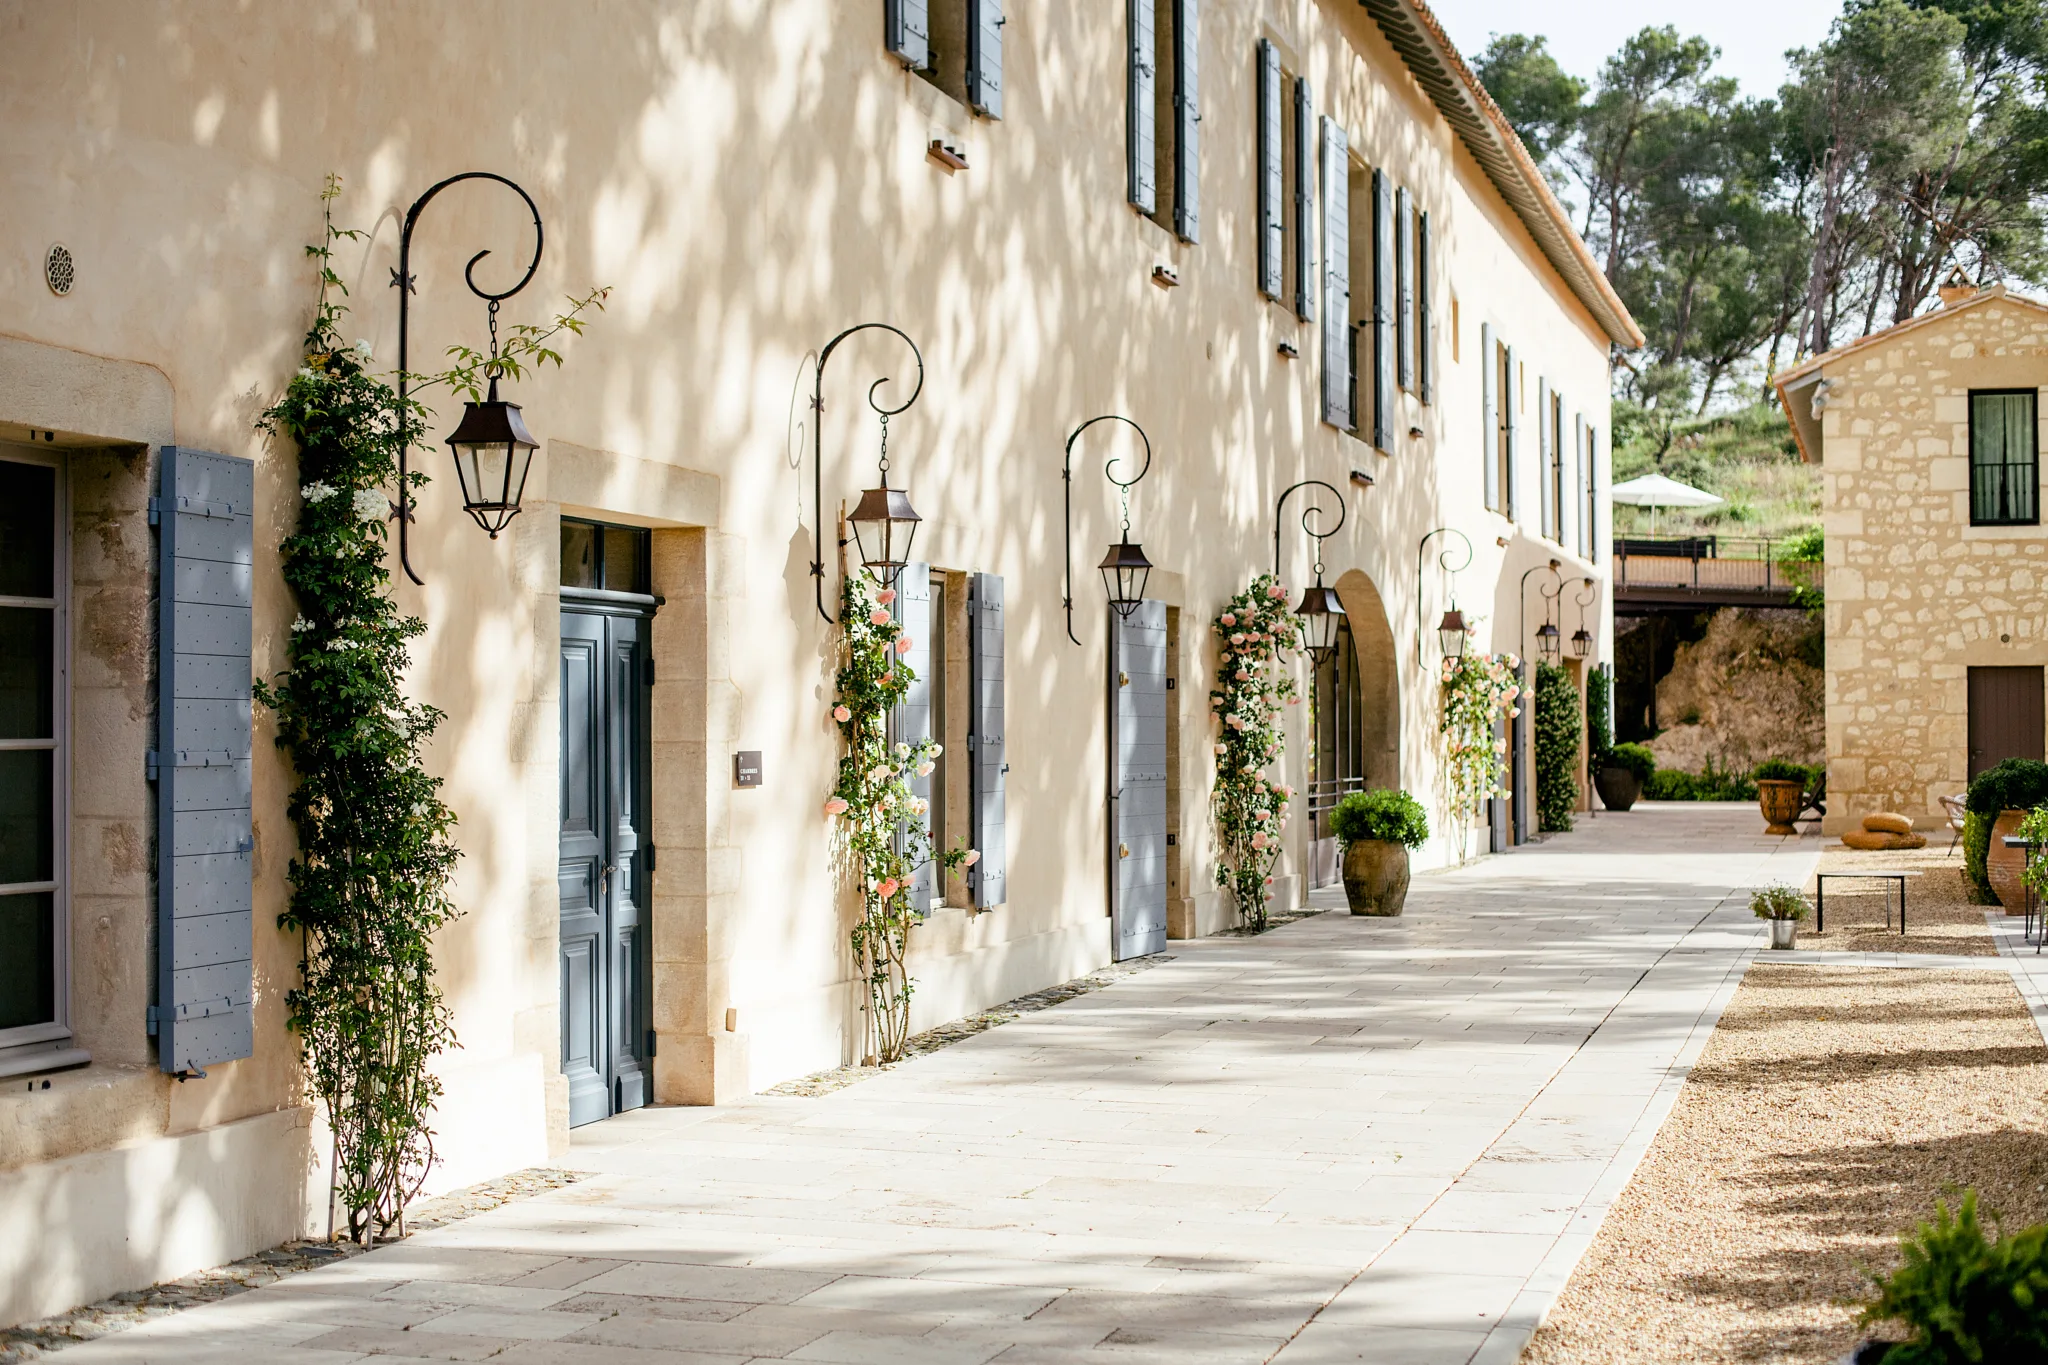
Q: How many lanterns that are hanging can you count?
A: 7